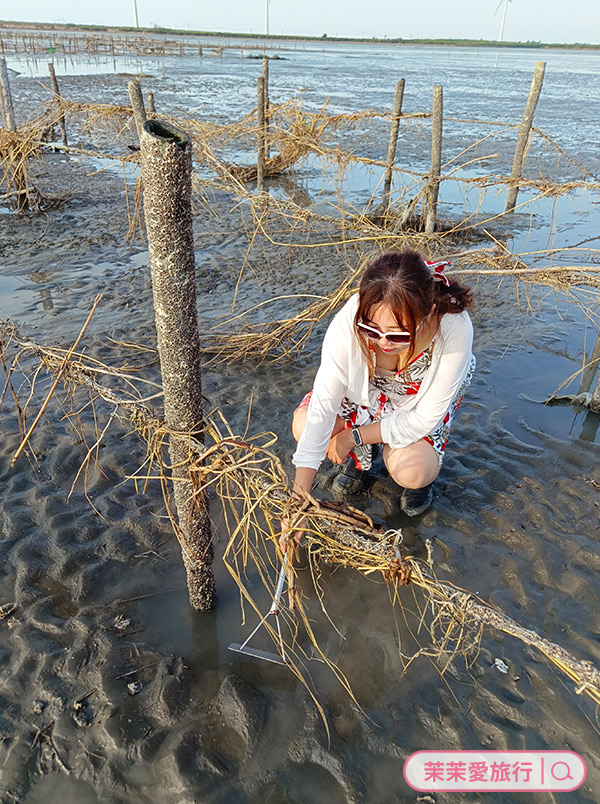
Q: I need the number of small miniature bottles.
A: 0